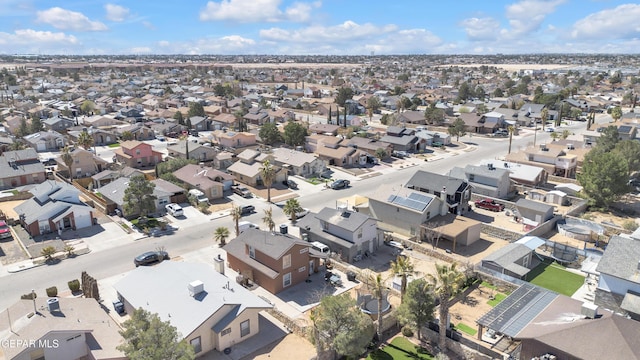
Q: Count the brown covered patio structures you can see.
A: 1